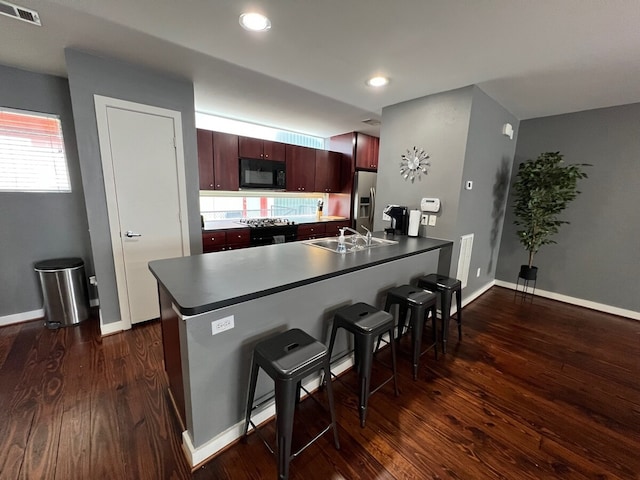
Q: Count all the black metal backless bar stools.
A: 4